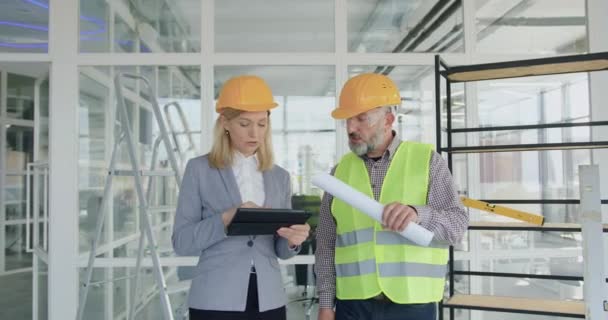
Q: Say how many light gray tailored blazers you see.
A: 1